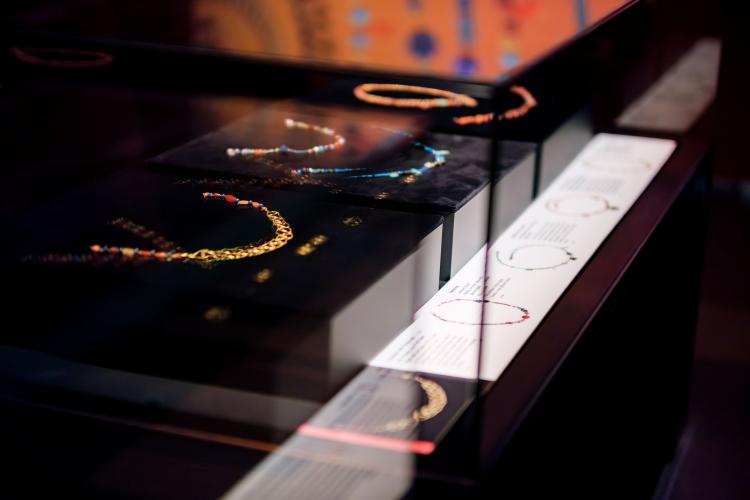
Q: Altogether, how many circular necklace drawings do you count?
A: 4